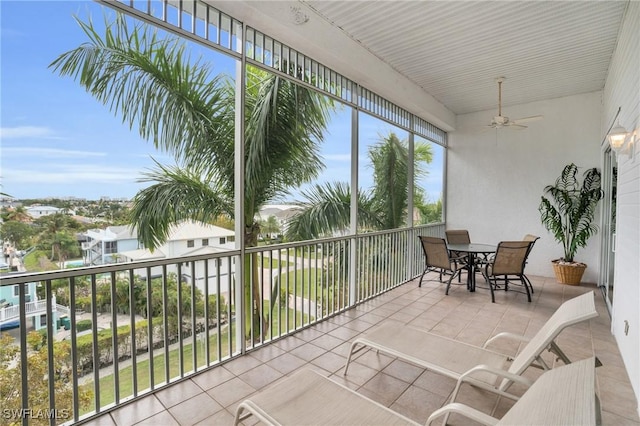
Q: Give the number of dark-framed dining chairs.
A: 4